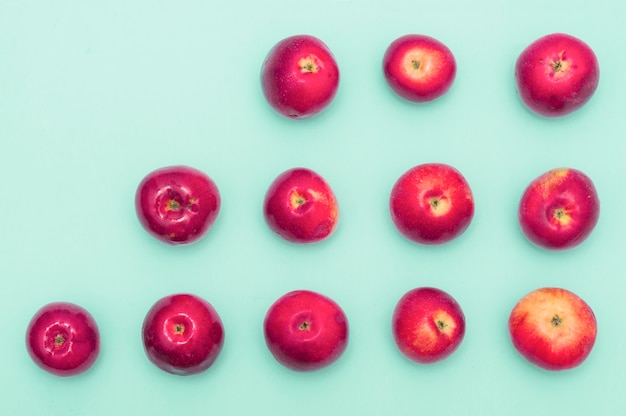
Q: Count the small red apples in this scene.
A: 12